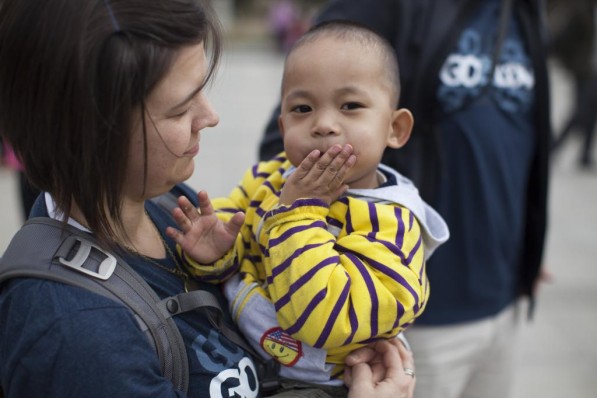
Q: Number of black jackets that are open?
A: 1